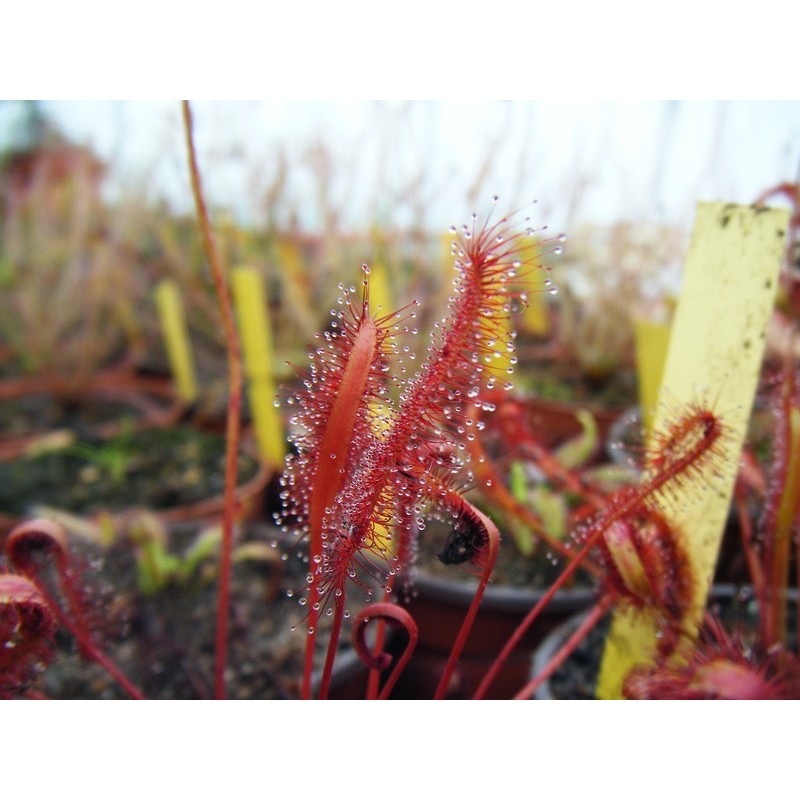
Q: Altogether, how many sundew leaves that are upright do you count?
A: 2